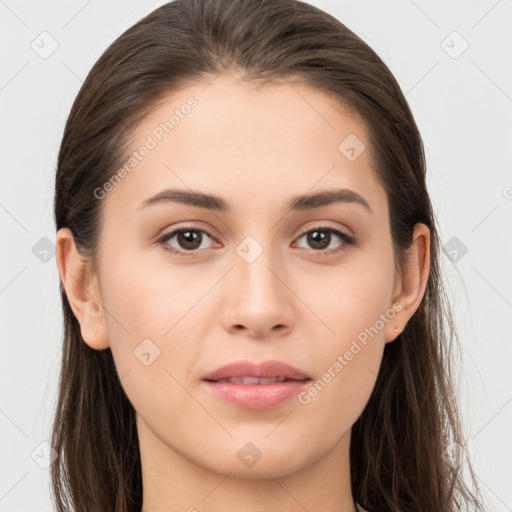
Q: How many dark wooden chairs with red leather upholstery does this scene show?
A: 0